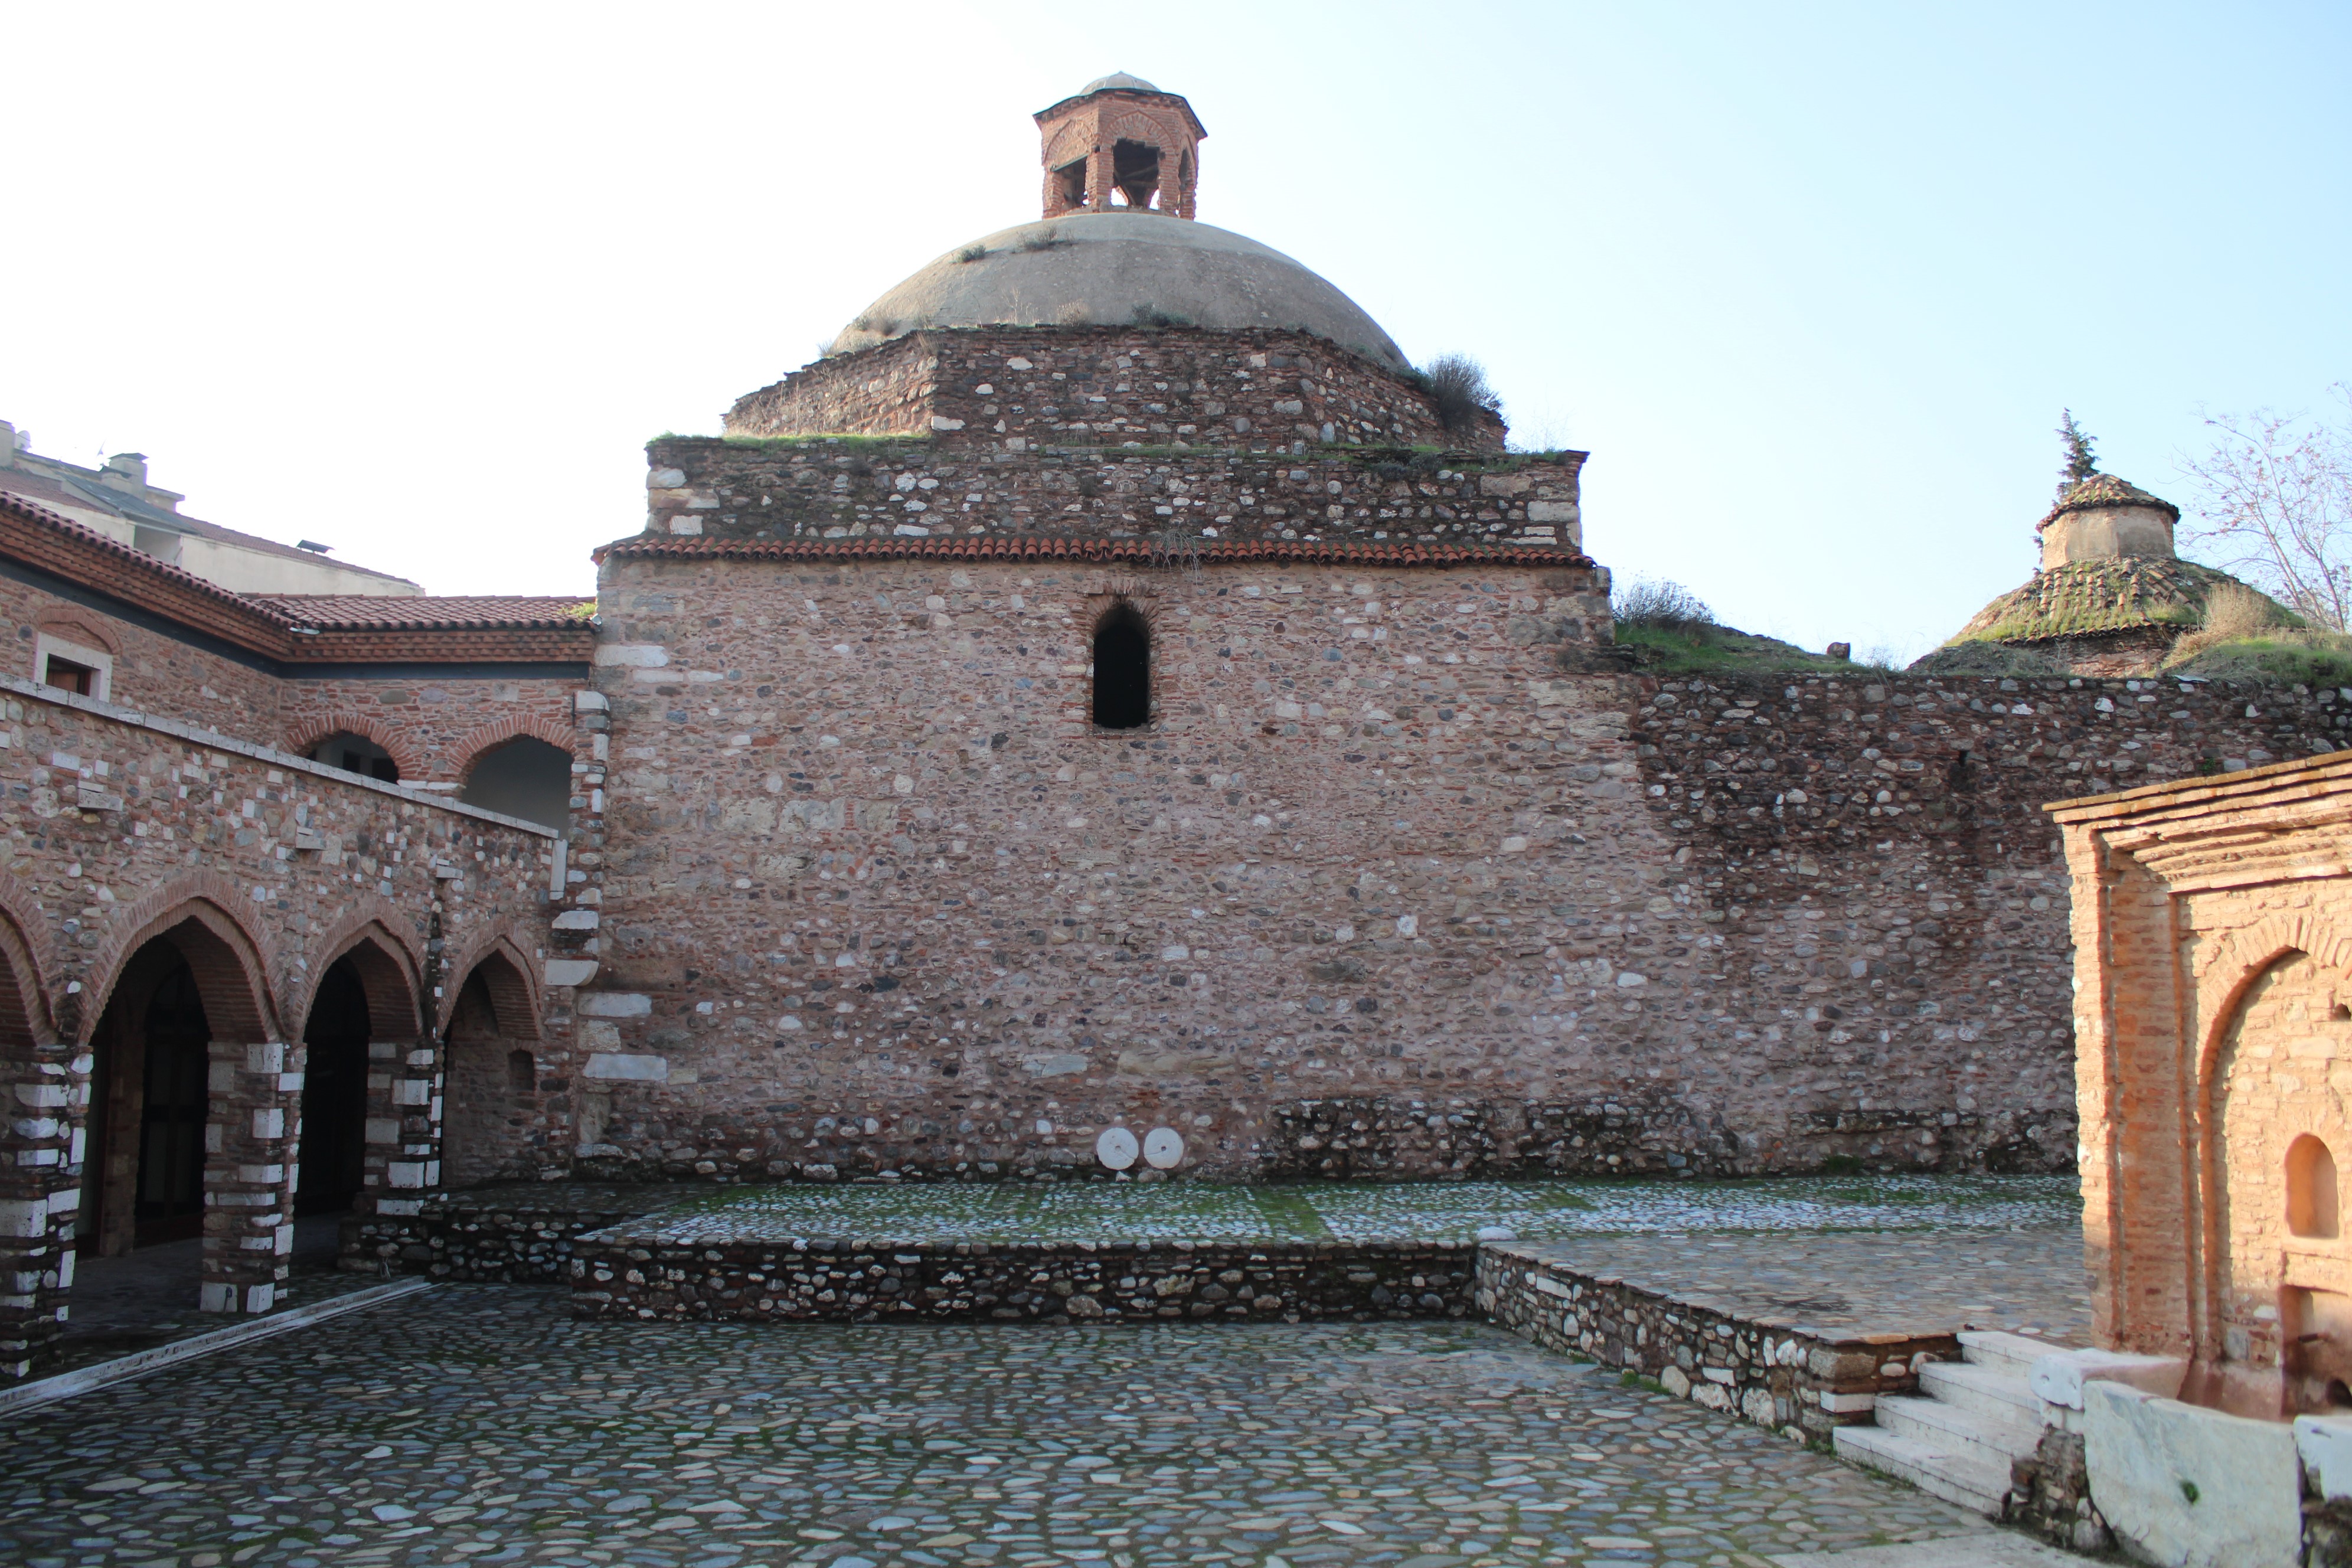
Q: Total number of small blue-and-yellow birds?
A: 0